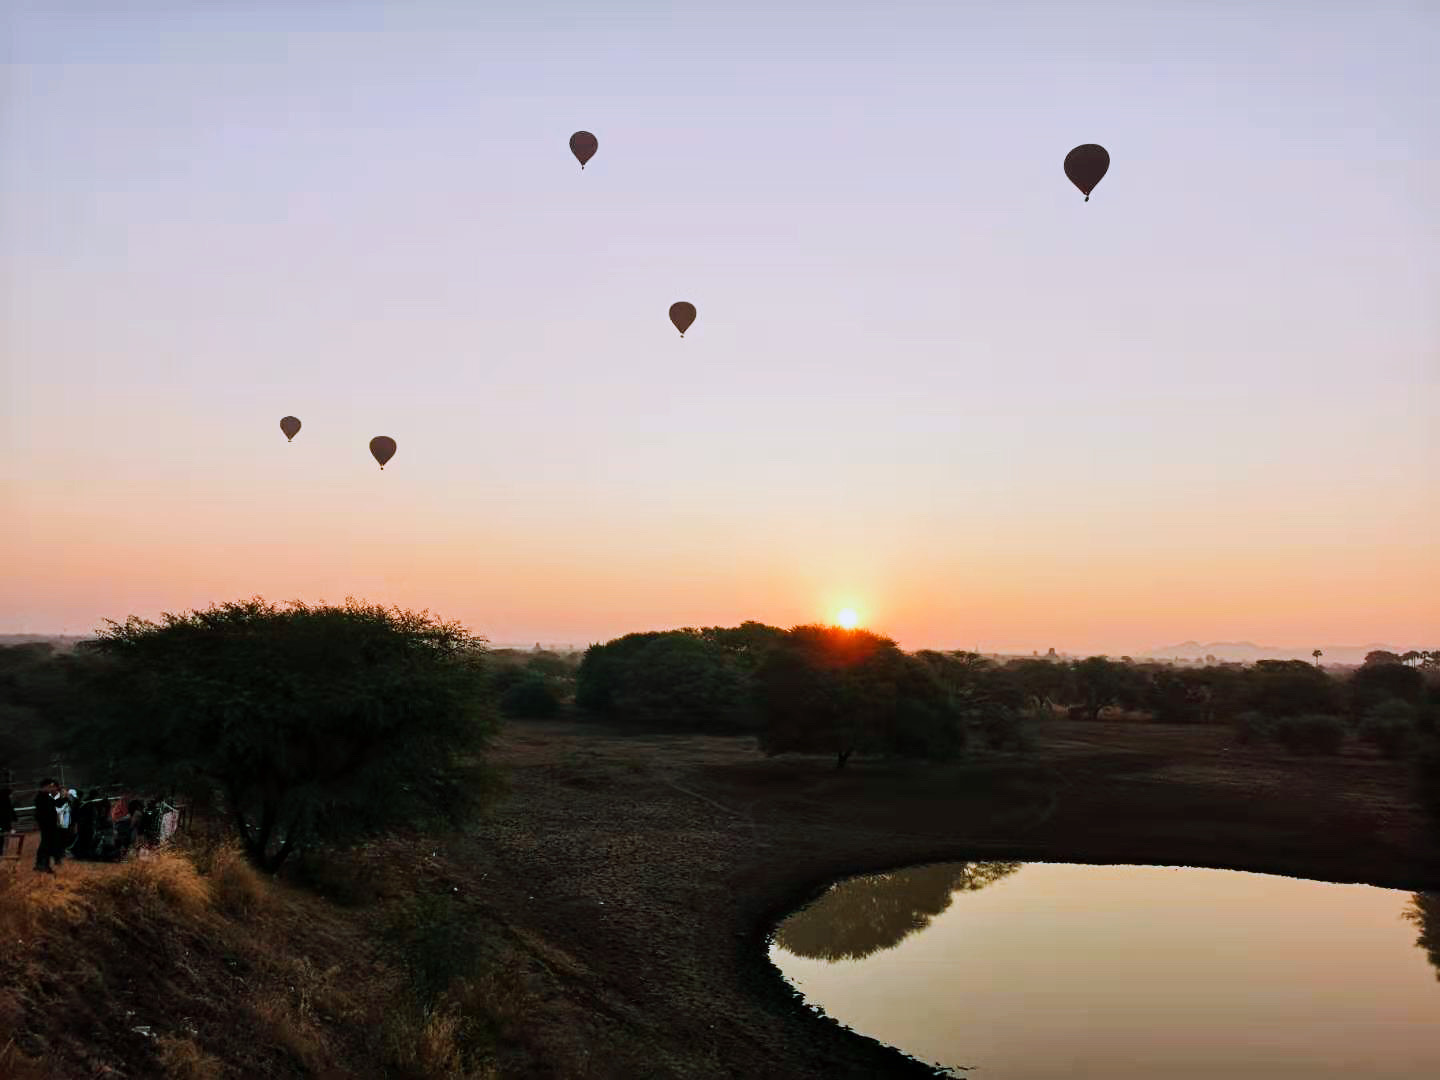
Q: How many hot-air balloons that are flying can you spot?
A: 5